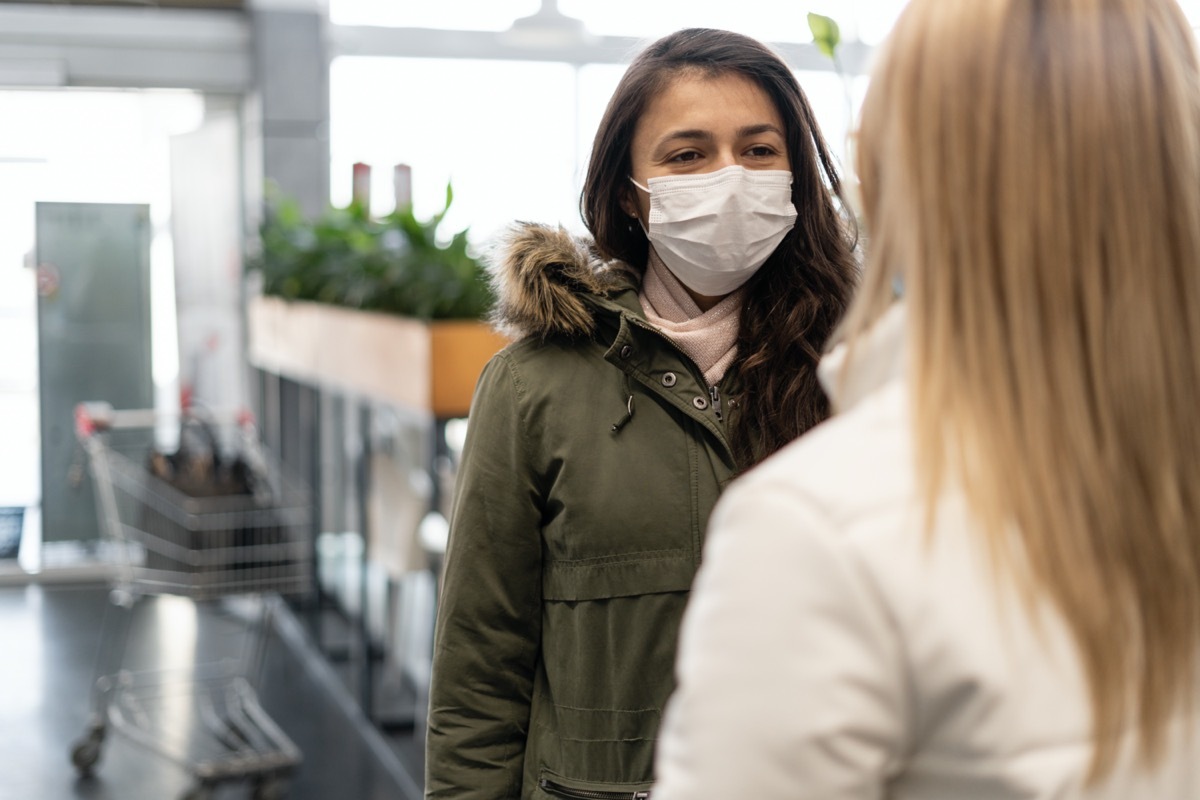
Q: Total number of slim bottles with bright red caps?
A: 2